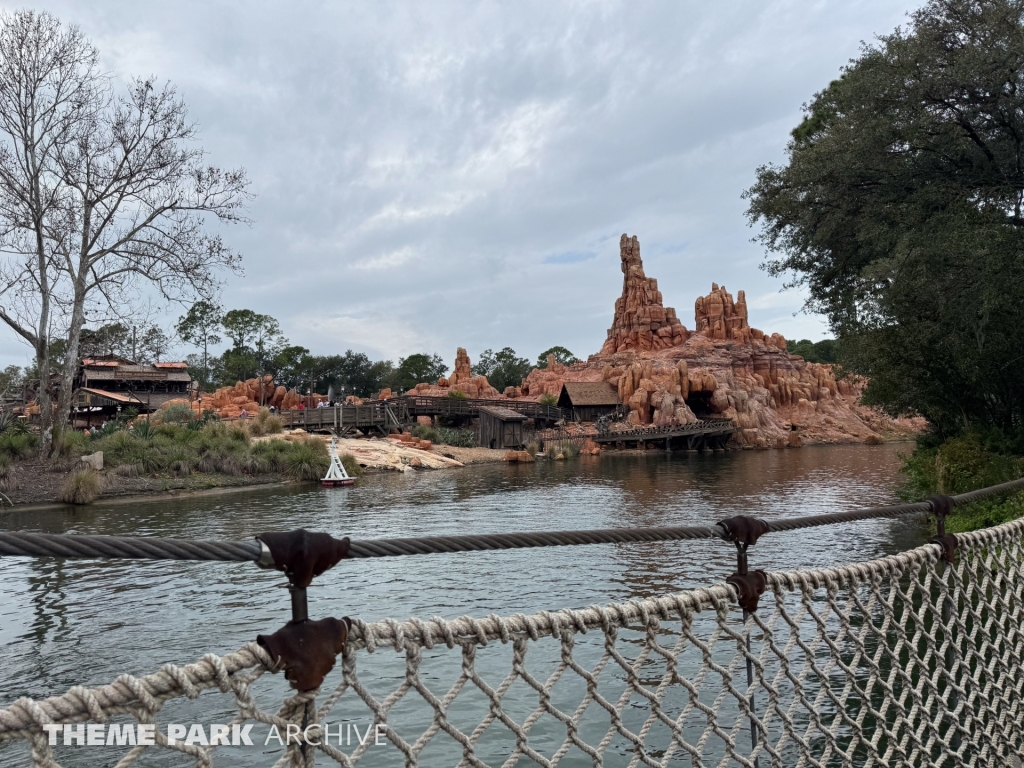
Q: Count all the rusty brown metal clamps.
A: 6